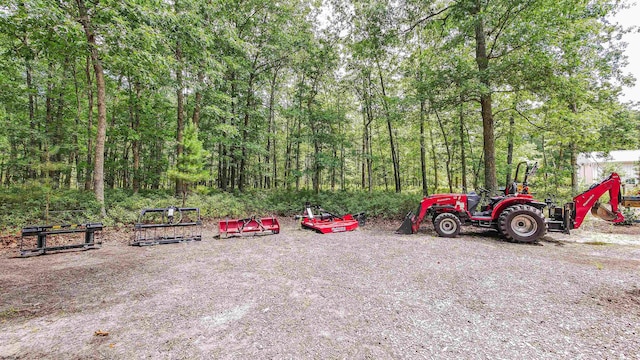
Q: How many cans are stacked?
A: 0